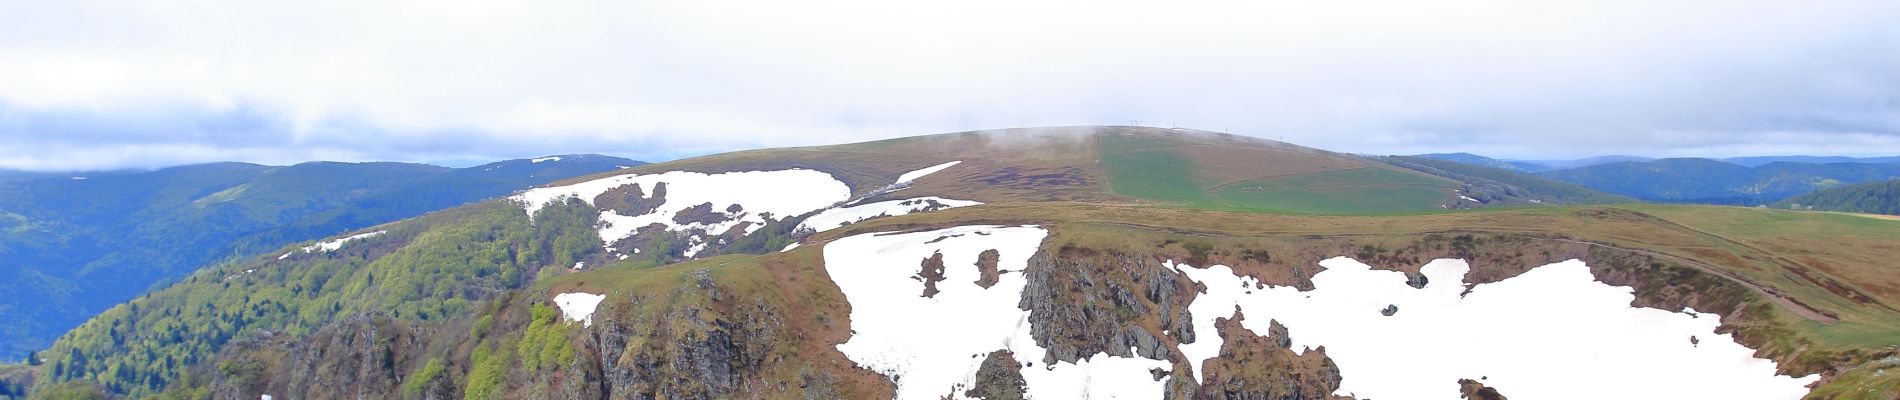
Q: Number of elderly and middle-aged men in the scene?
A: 0